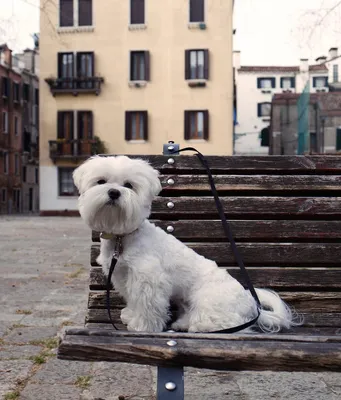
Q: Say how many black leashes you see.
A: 1